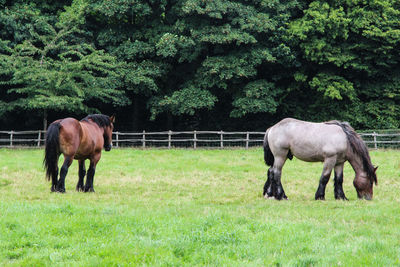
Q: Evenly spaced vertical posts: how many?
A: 9